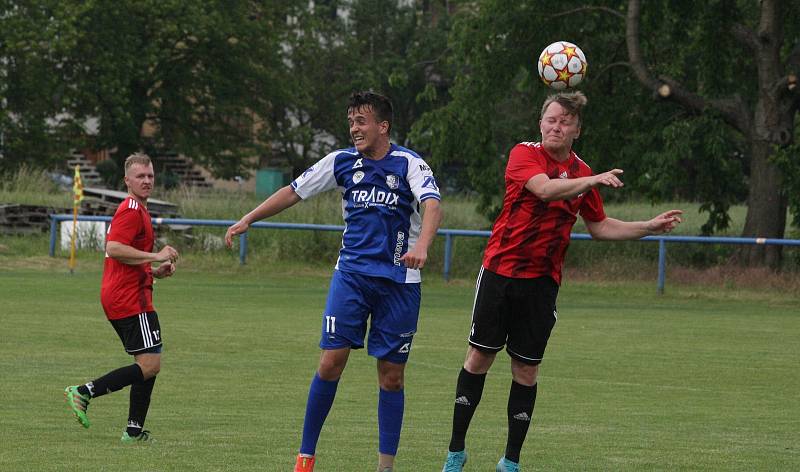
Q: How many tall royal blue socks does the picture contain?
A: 2